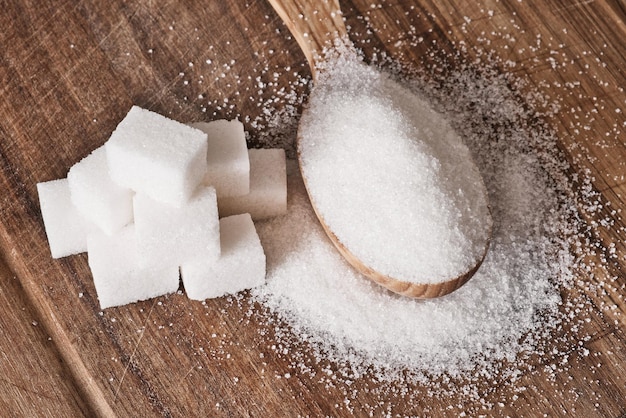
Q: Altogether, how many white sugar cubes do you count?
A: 8